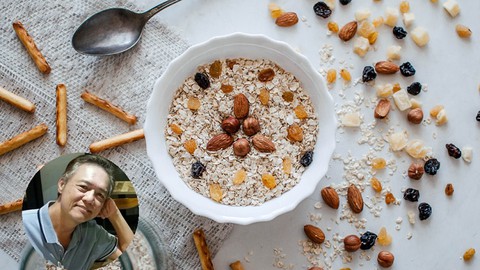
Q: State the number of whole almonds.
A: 9